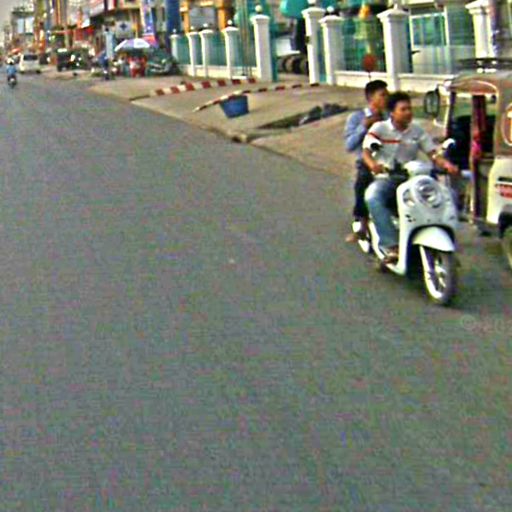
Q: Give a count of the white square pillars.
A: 9